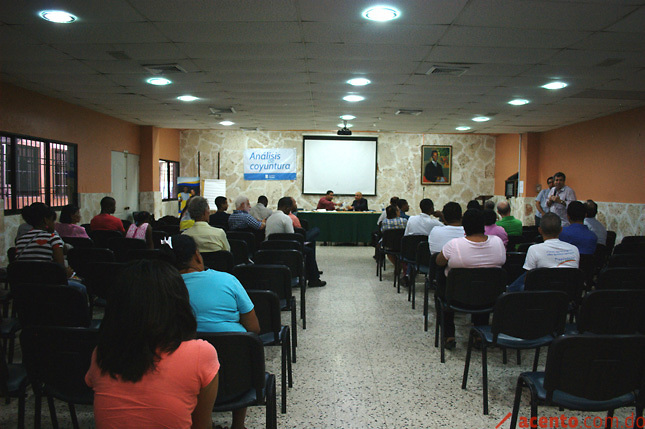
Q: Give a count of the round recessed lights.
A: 13